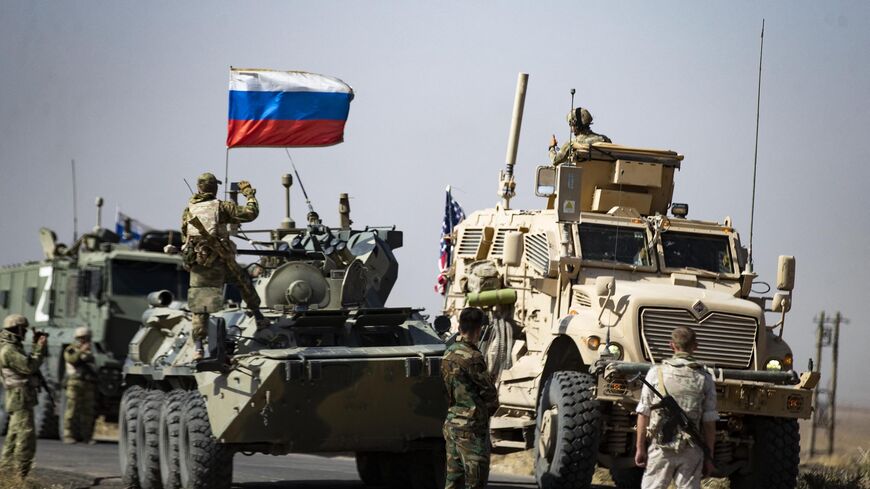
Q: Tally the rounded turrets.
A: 1